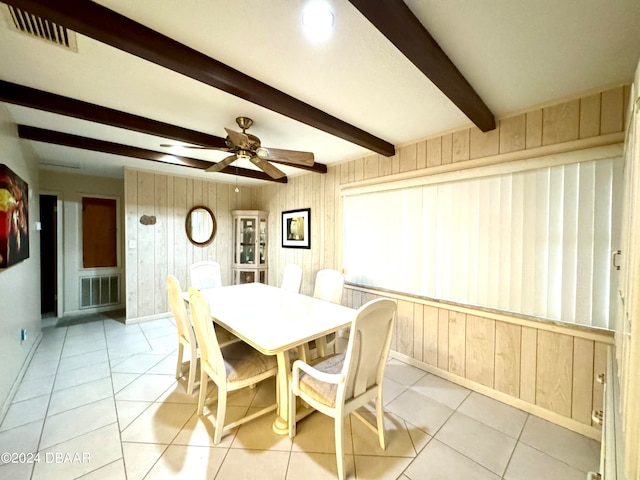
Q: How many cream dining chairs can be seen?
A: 6